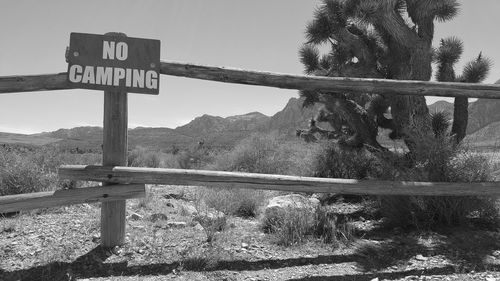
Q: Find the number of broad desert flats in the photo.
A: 1